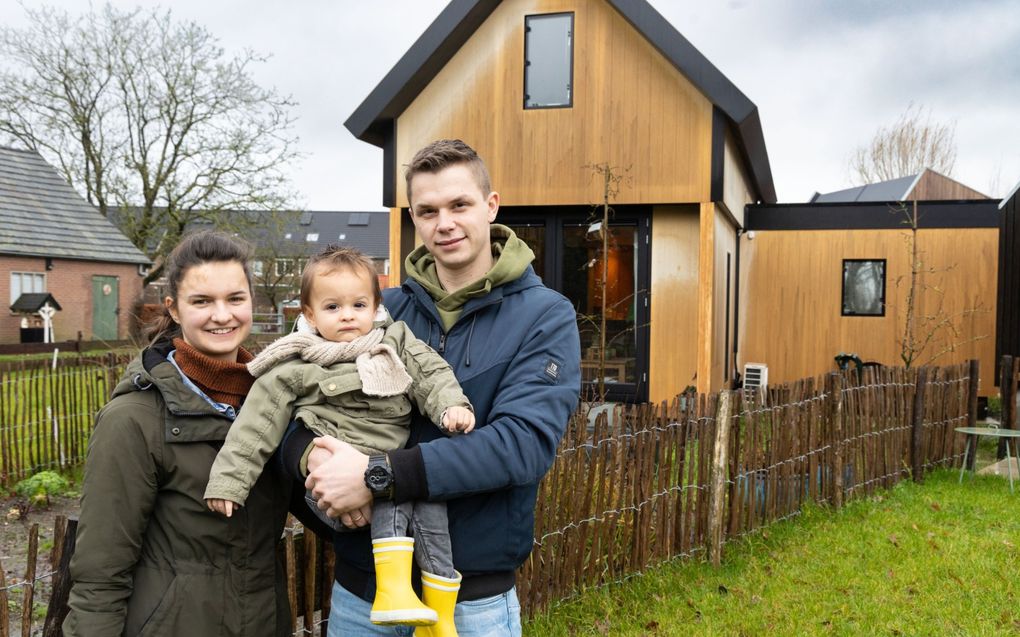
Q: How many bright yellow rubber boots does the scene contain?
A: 2